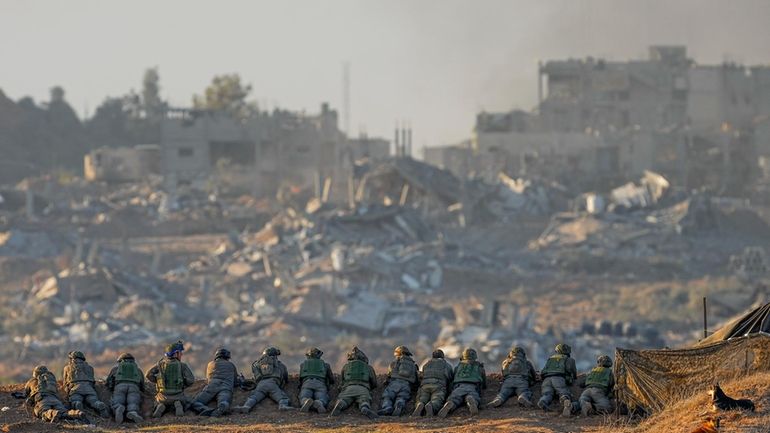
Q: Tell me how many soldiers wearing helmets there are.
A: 14